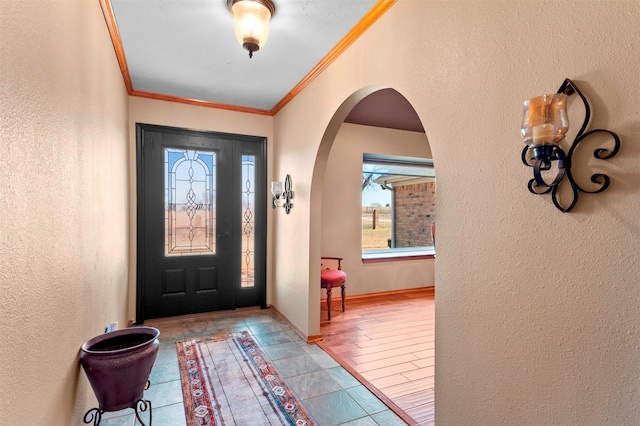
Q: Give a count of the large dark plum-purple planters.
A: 1